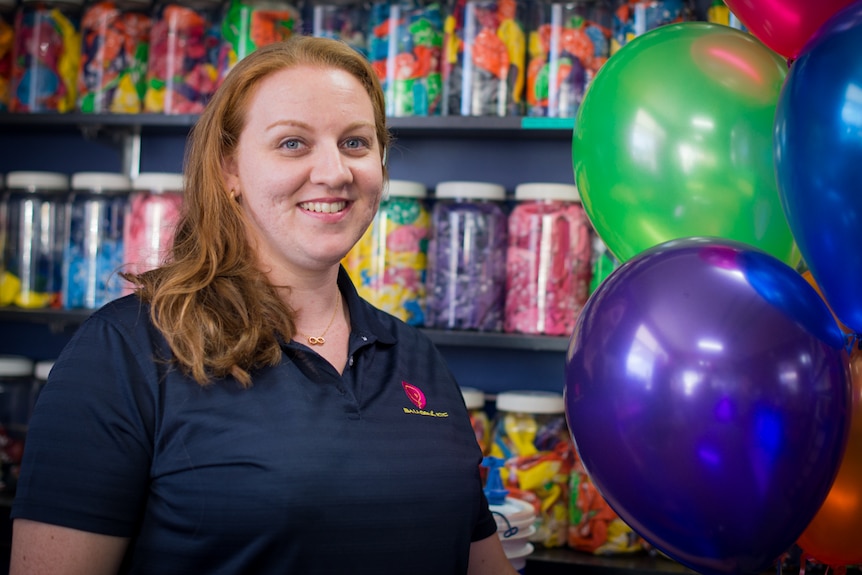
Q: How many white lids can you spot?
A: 10